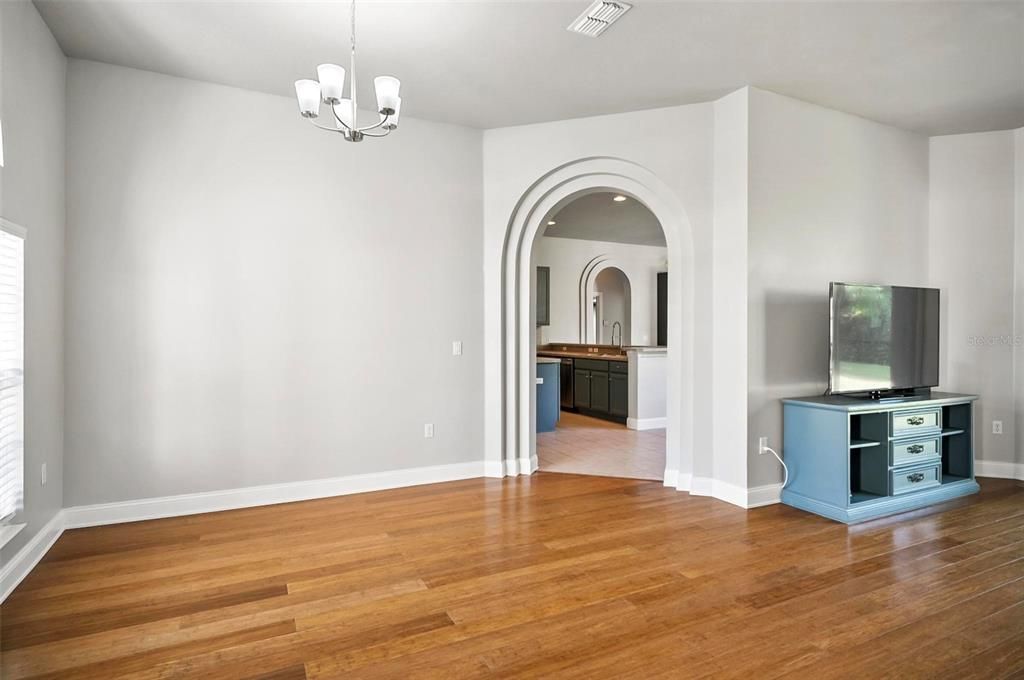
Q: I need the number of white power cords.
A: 1